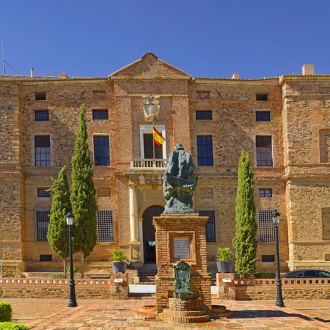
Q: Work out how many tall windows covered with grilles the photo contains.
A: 4